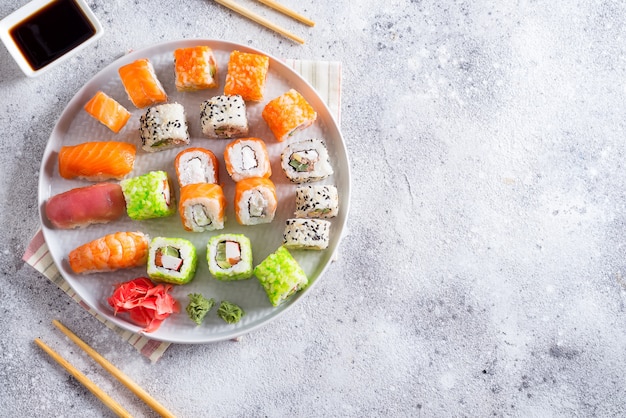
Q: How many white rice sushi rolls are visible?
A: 5